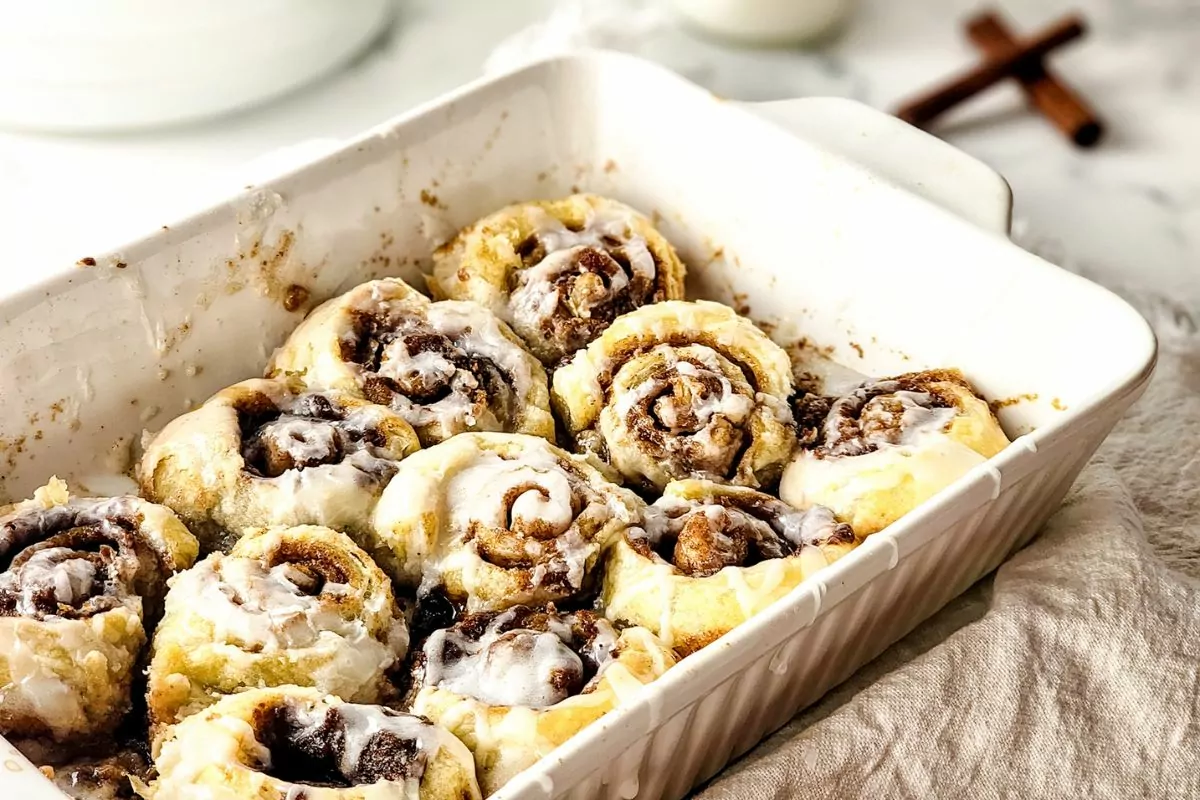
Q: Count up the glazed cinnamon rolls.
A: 11